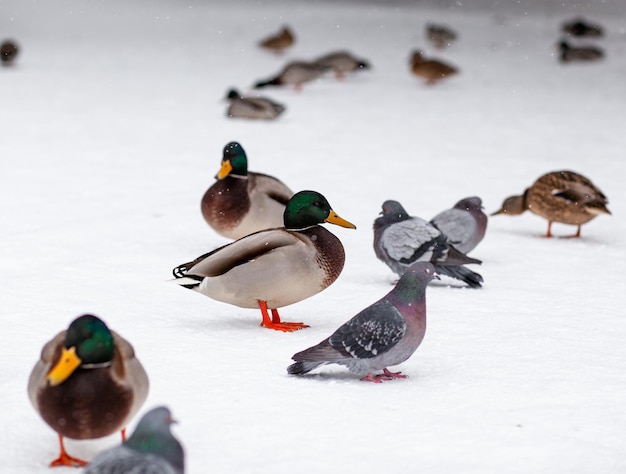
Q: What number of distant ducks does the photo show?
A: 9